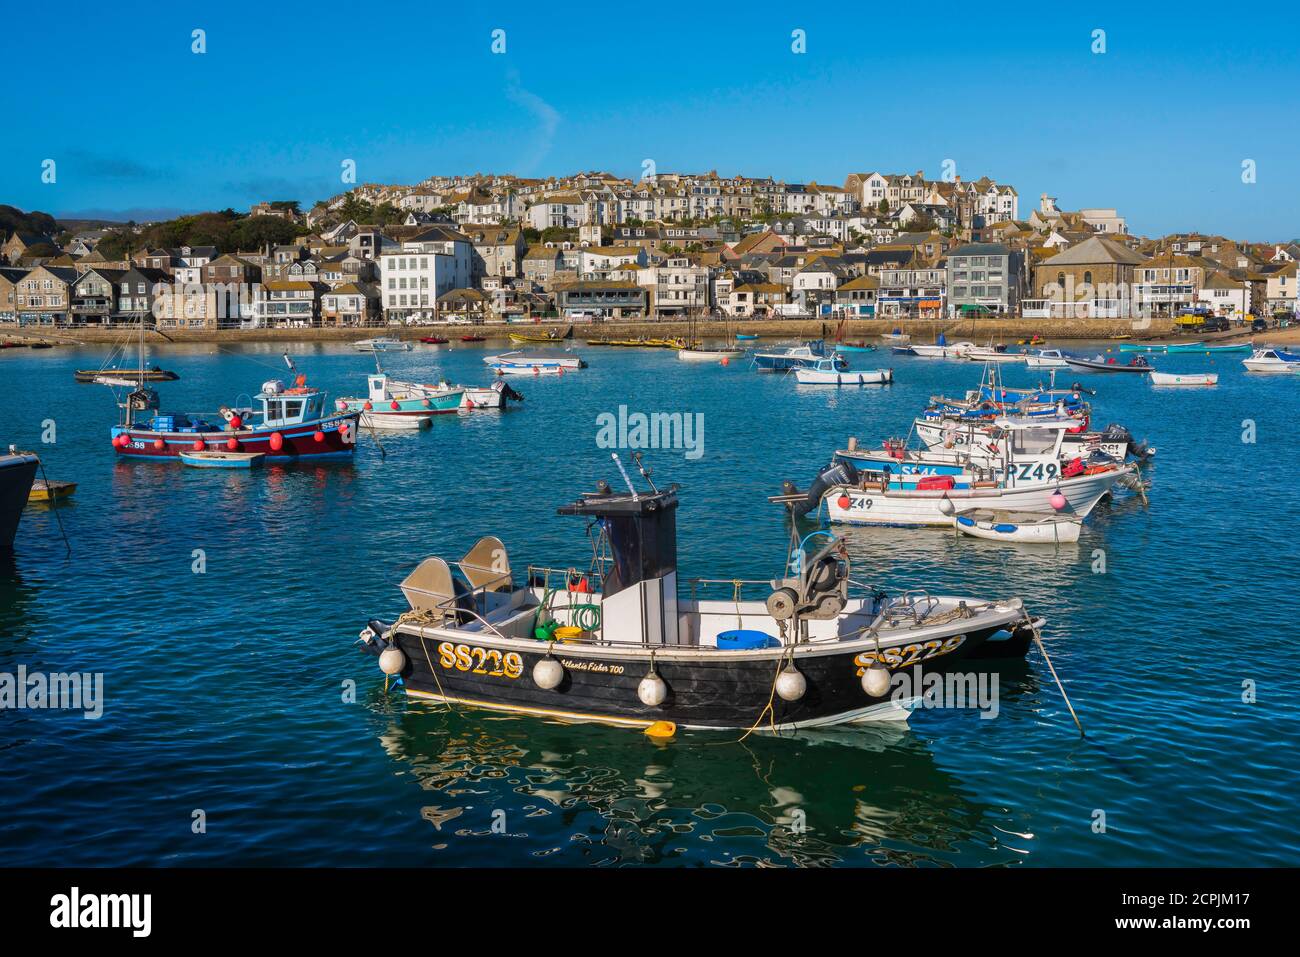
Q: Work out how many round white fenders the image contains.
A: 6